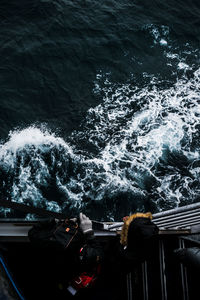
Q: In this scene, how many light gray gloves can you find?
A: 1